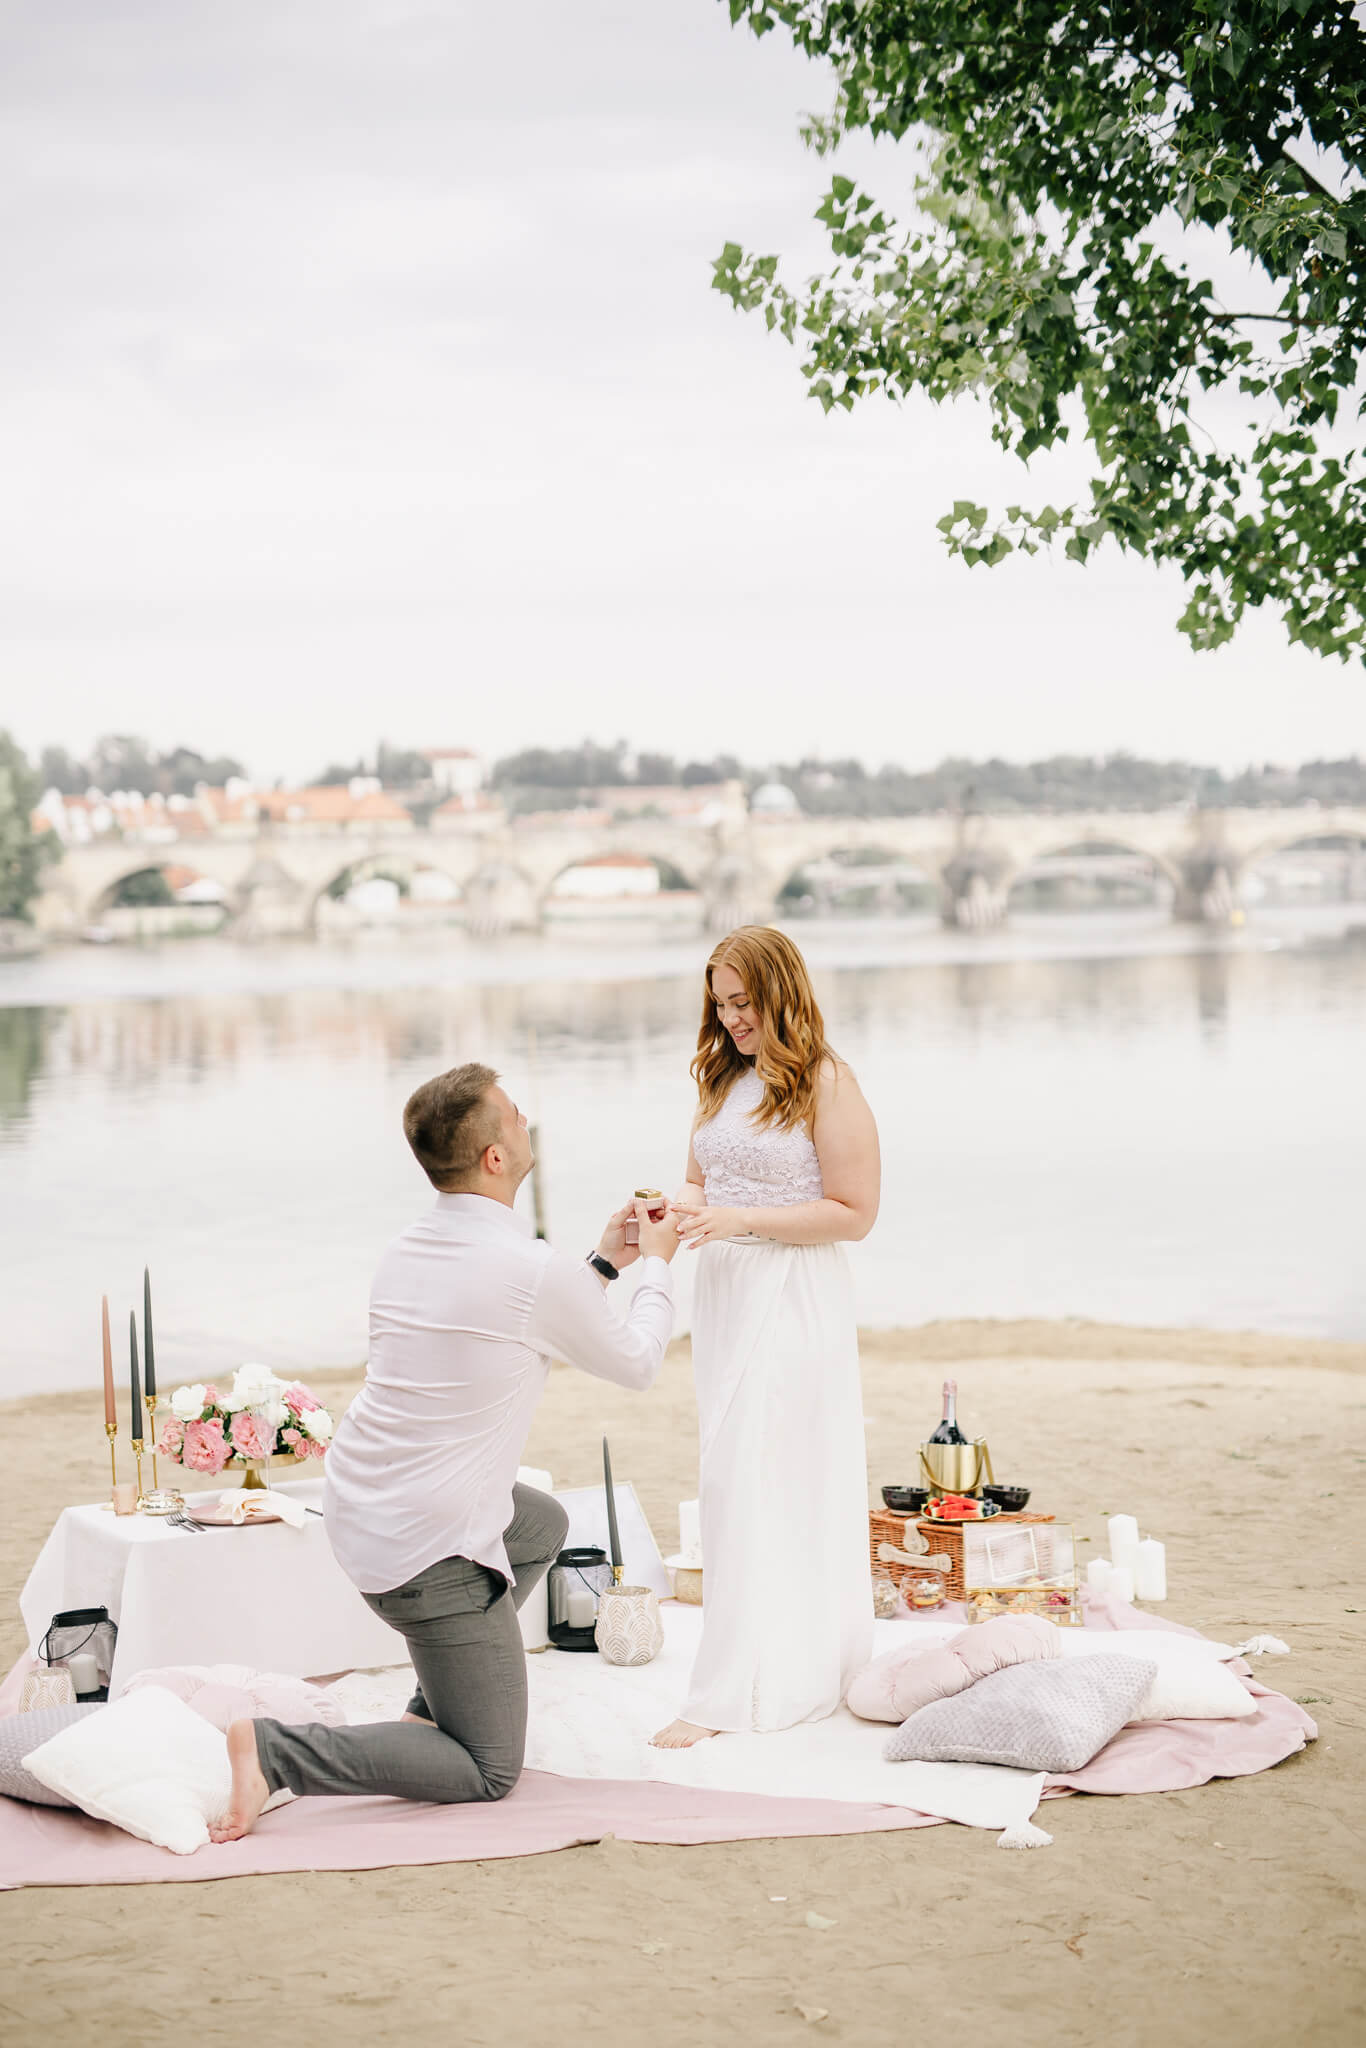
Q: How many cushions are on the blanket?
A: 6